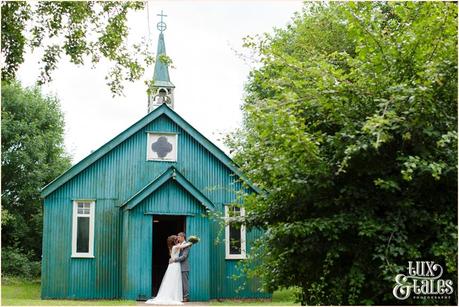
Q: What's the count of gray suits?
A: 1